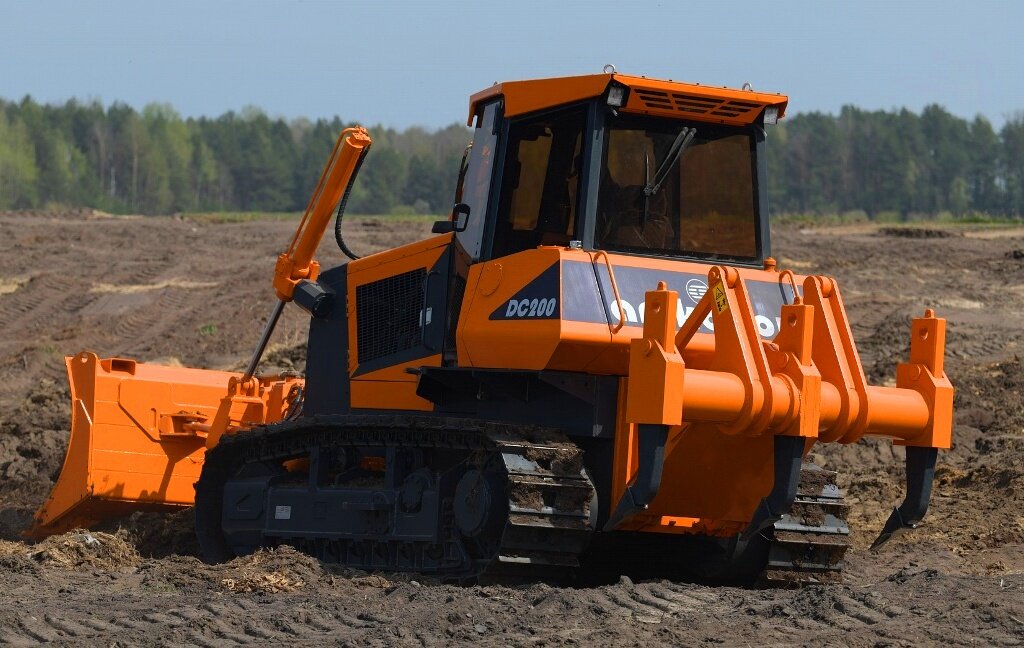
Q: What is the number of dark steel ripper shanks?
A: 3